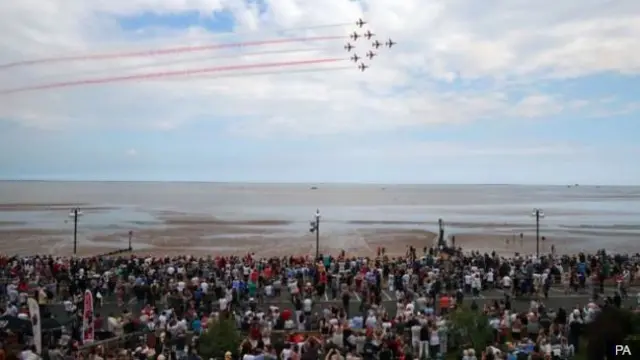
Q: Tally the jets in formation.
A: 9